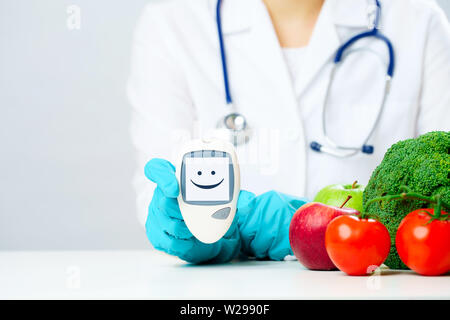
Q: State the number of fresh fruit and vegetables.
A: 5